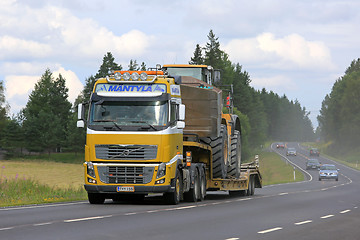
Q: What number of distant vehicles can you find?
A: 5